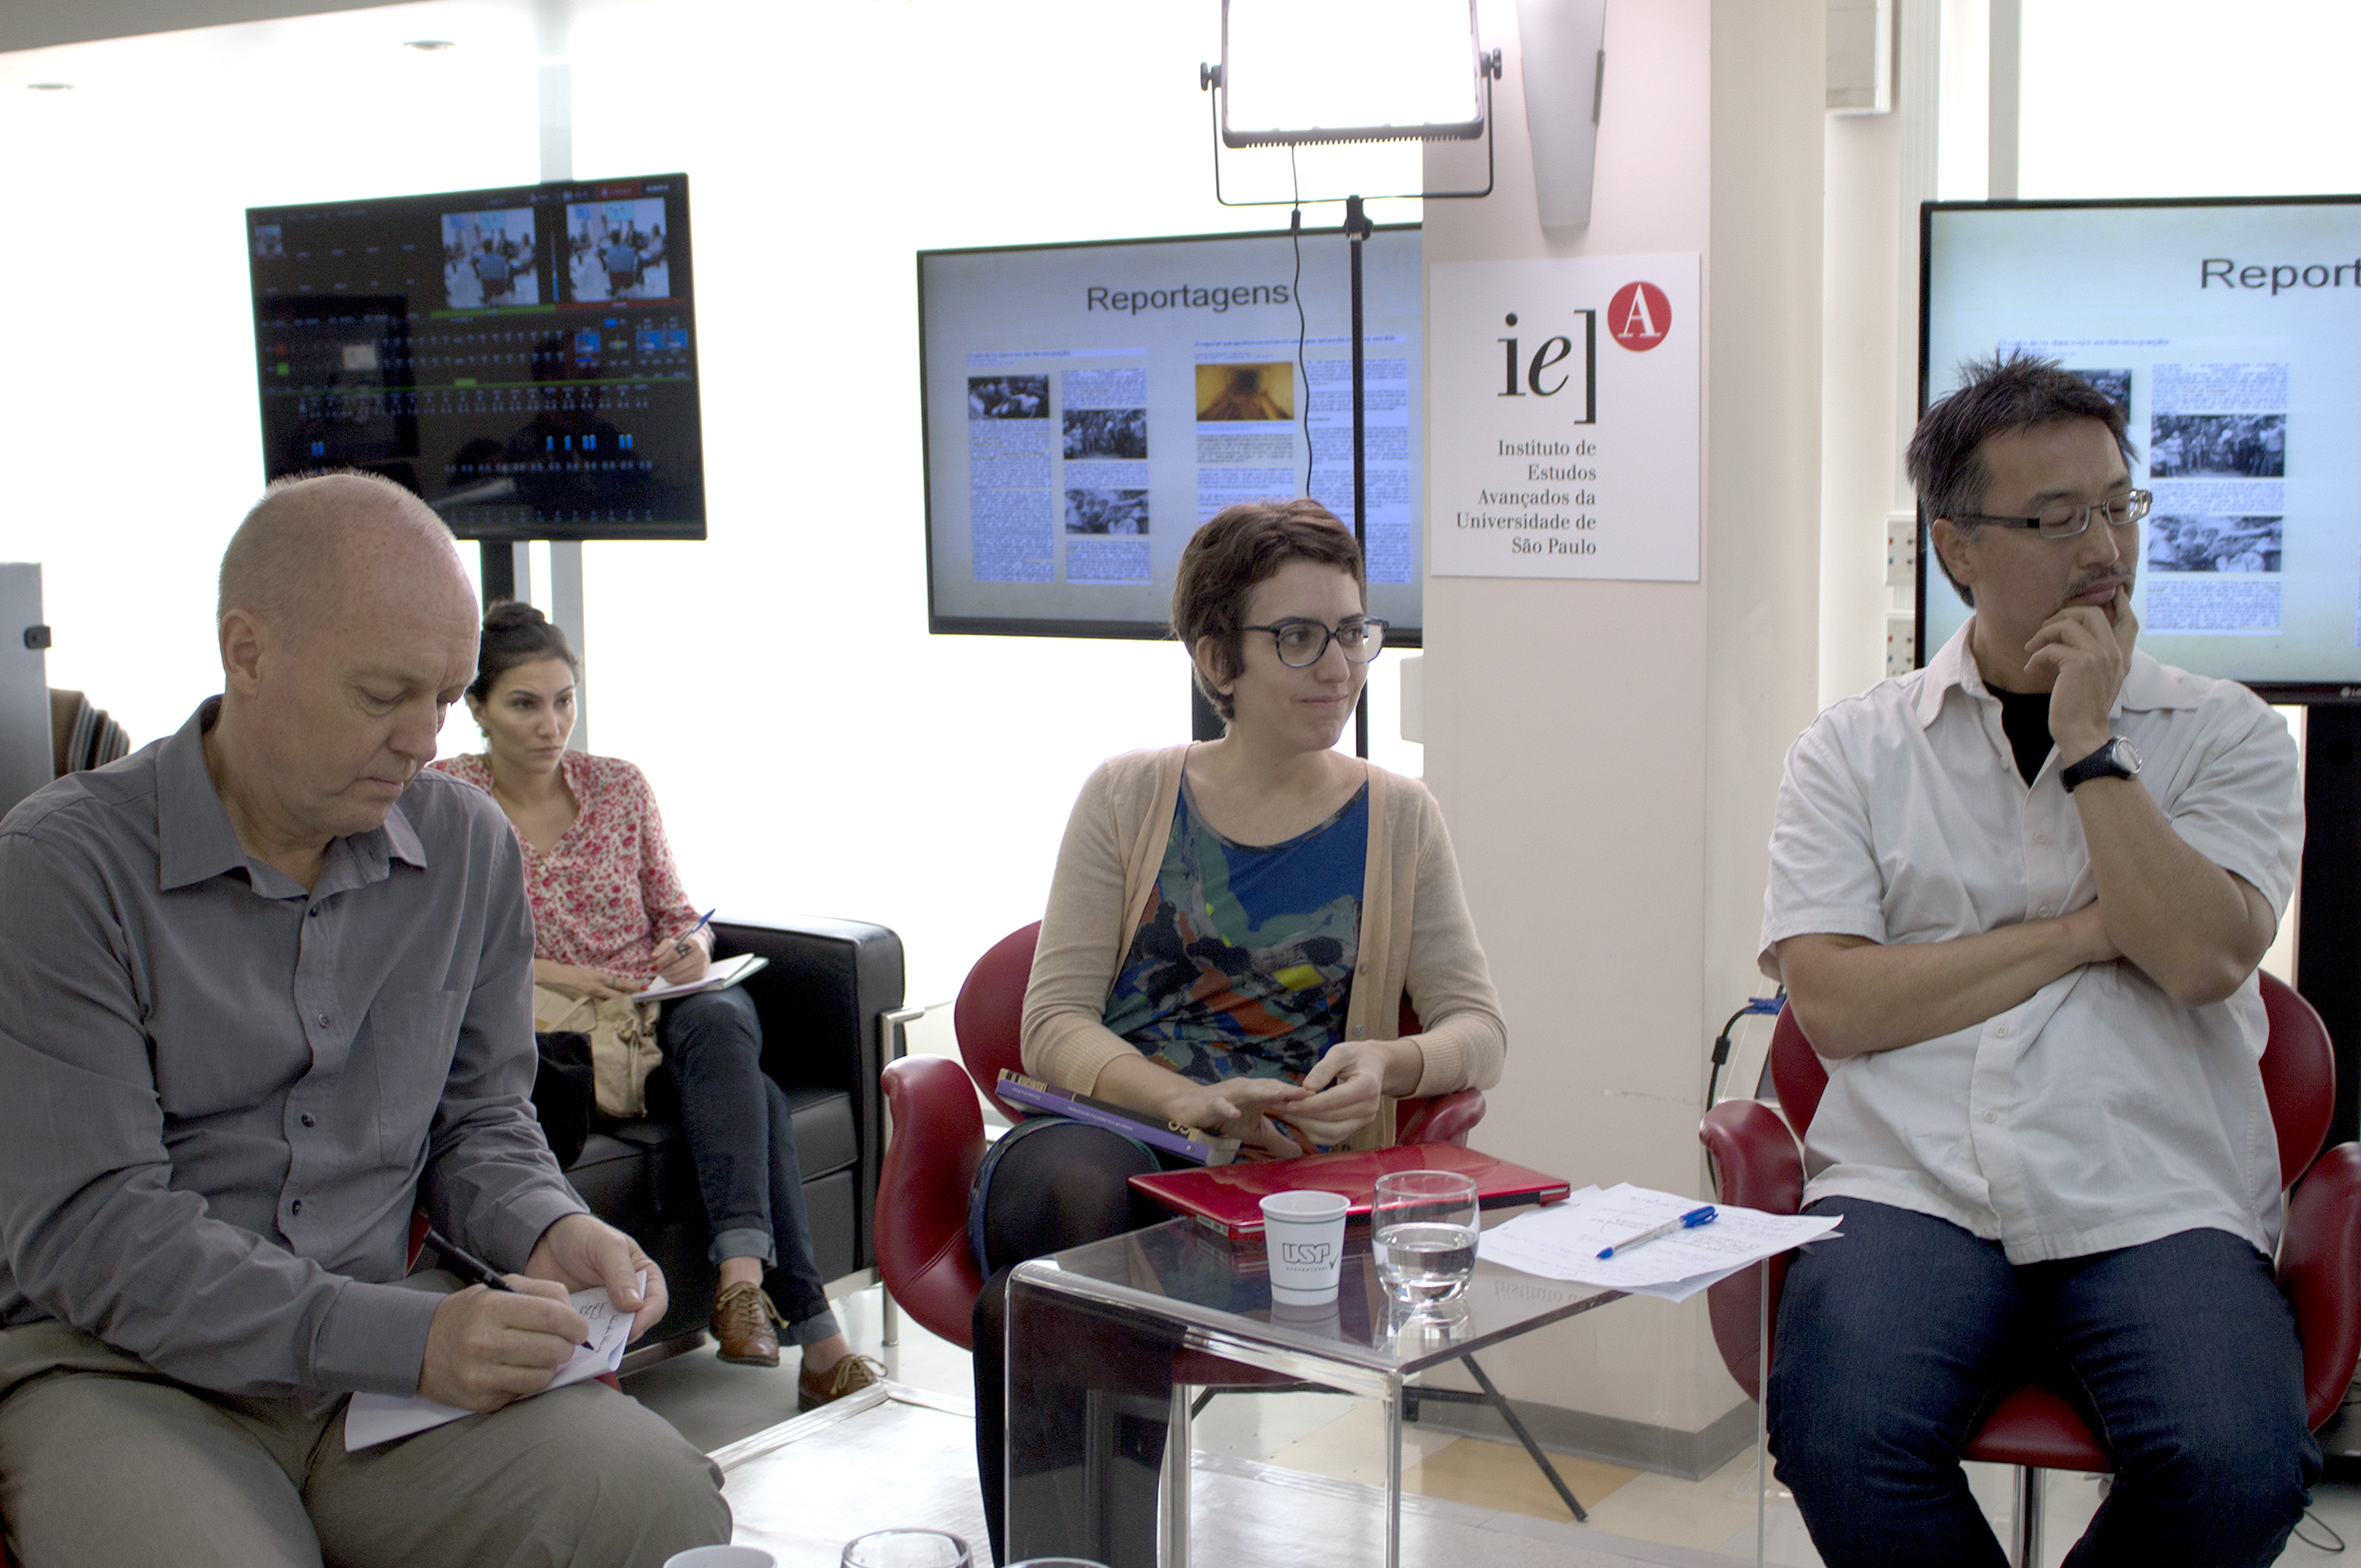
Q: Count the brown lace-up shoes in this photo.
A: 2